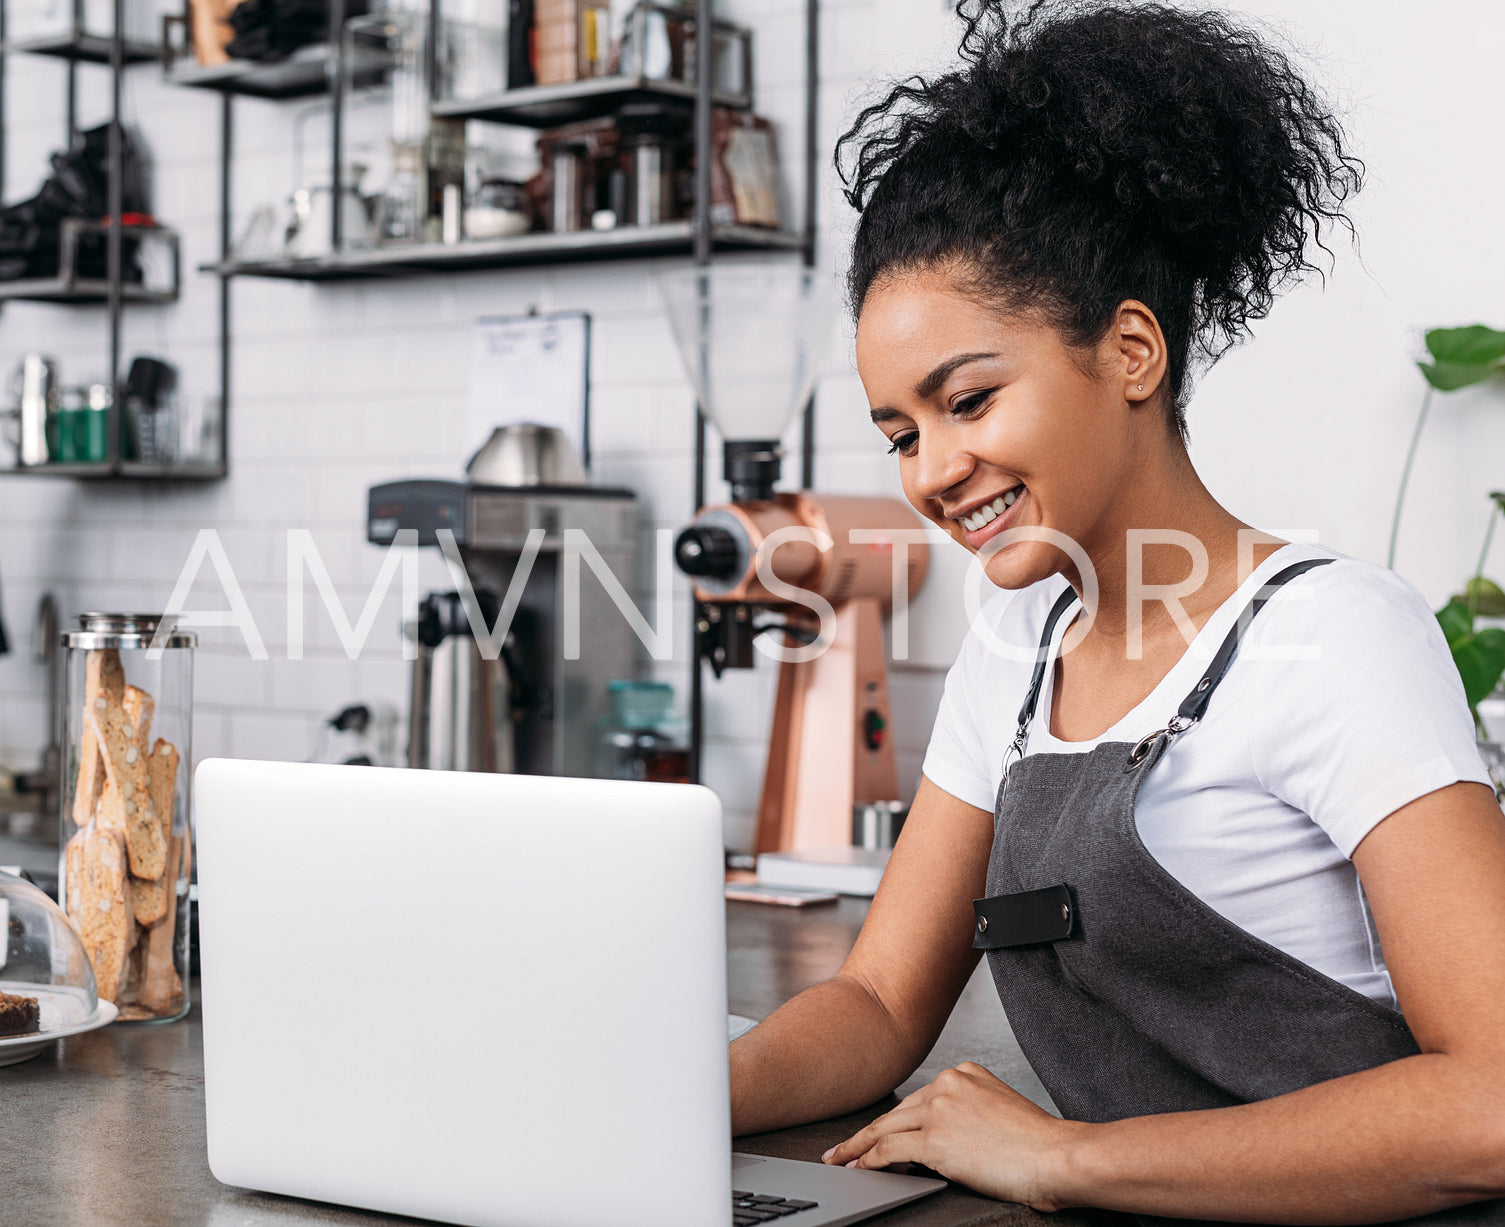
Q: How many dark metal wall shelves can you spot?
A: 6